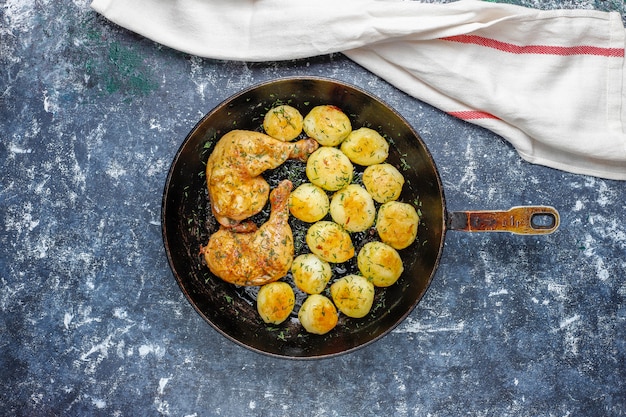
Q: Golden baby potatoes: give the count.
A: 14